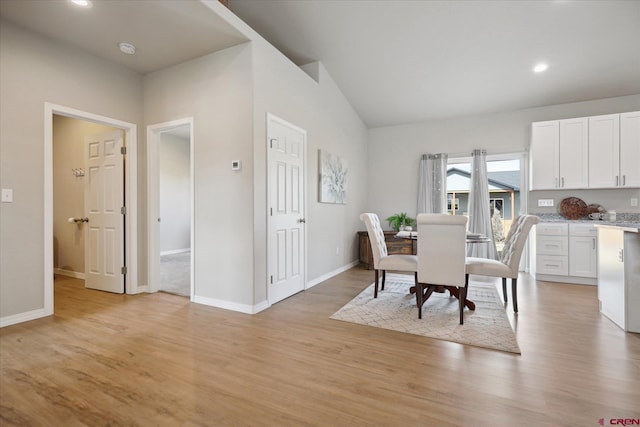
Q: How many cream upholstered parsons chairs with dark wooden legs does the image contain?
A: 3